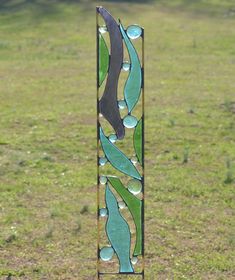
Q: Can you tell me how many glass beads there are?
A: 14